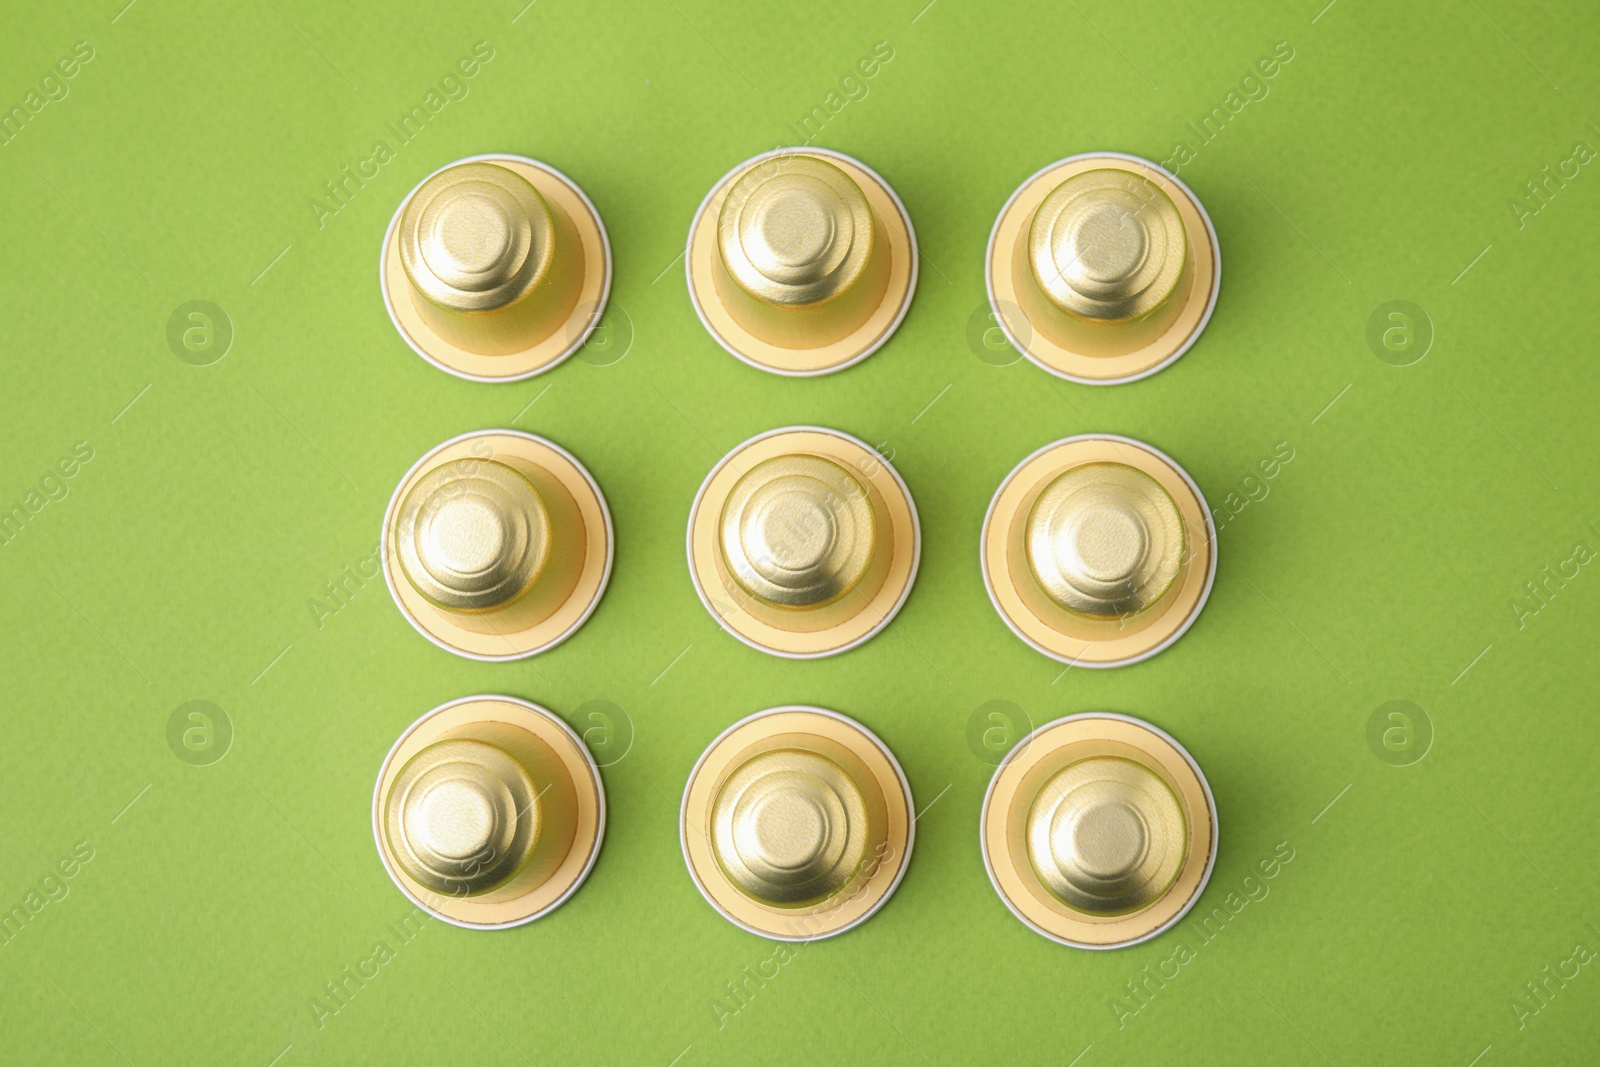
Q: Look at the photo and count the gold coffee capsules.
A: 9